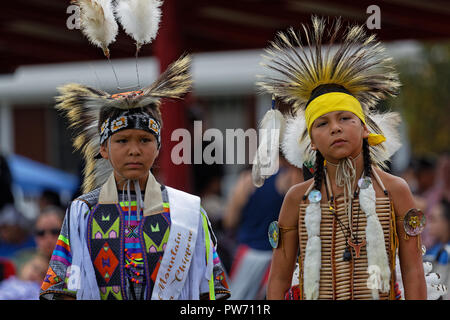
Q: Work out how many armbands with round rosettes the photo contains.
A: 2